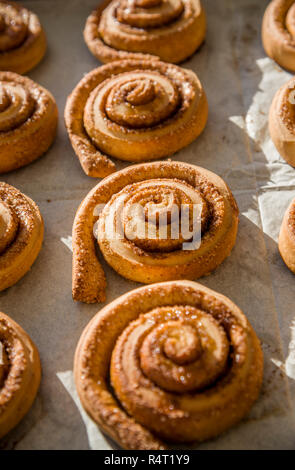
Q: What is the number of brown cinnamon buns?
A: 11